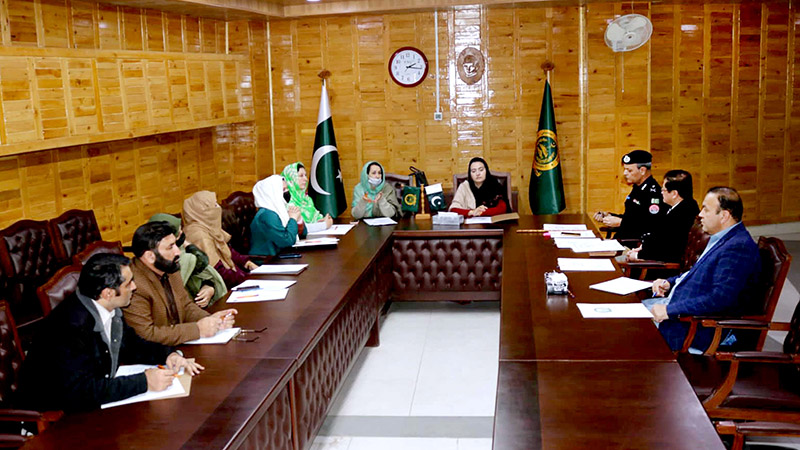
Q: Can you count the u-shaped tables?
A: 1